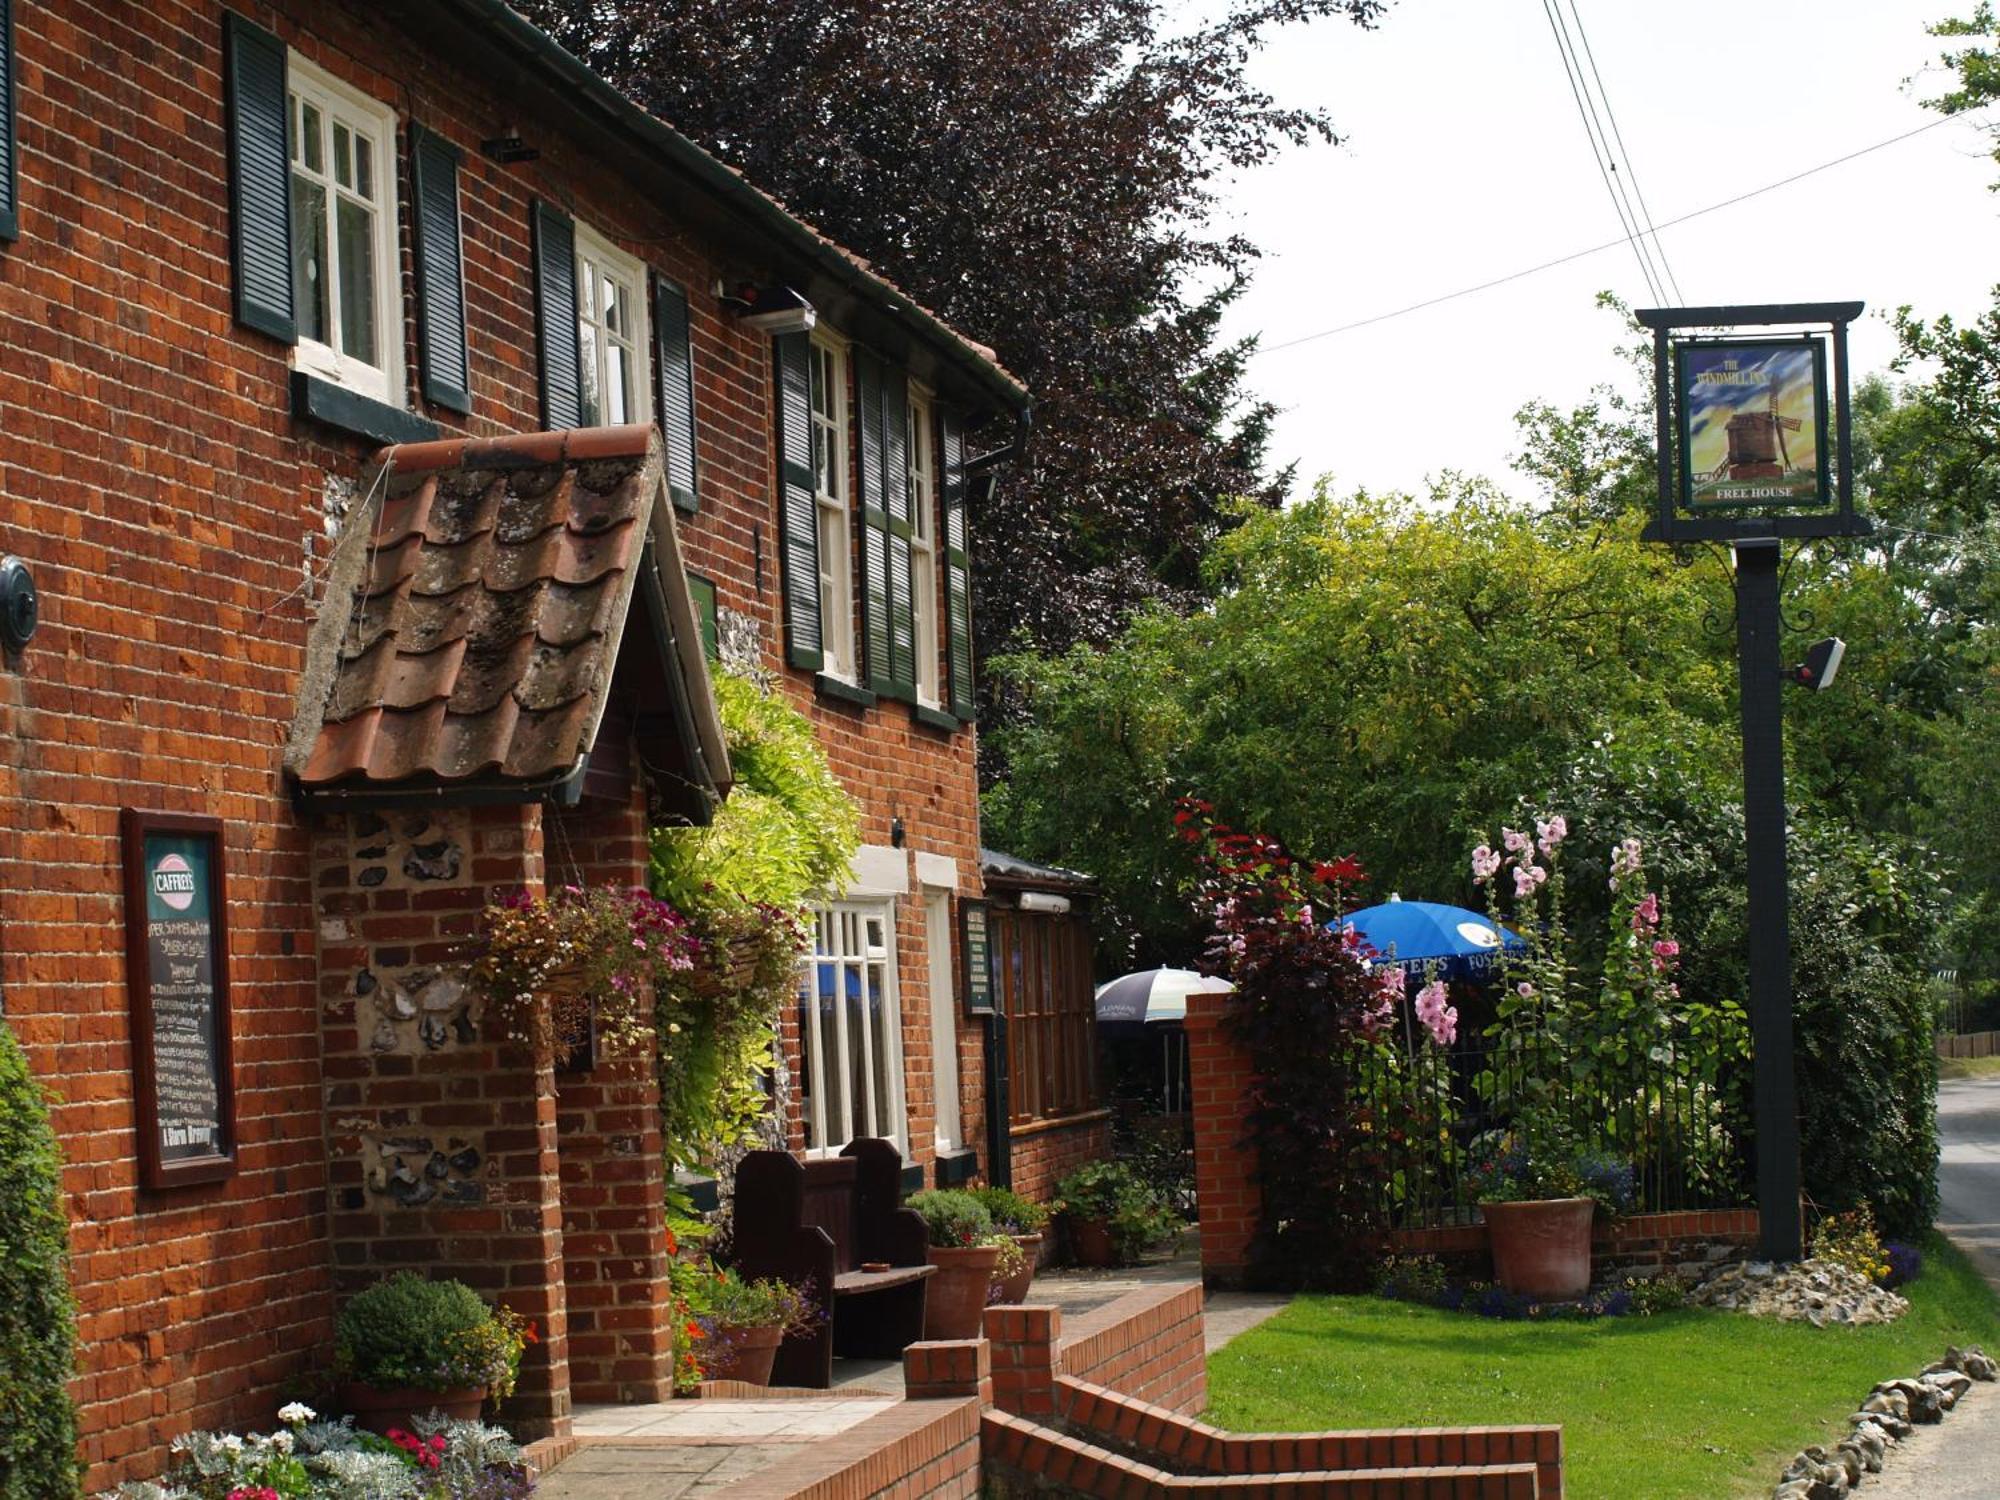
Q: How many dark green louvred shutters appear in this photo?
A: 9